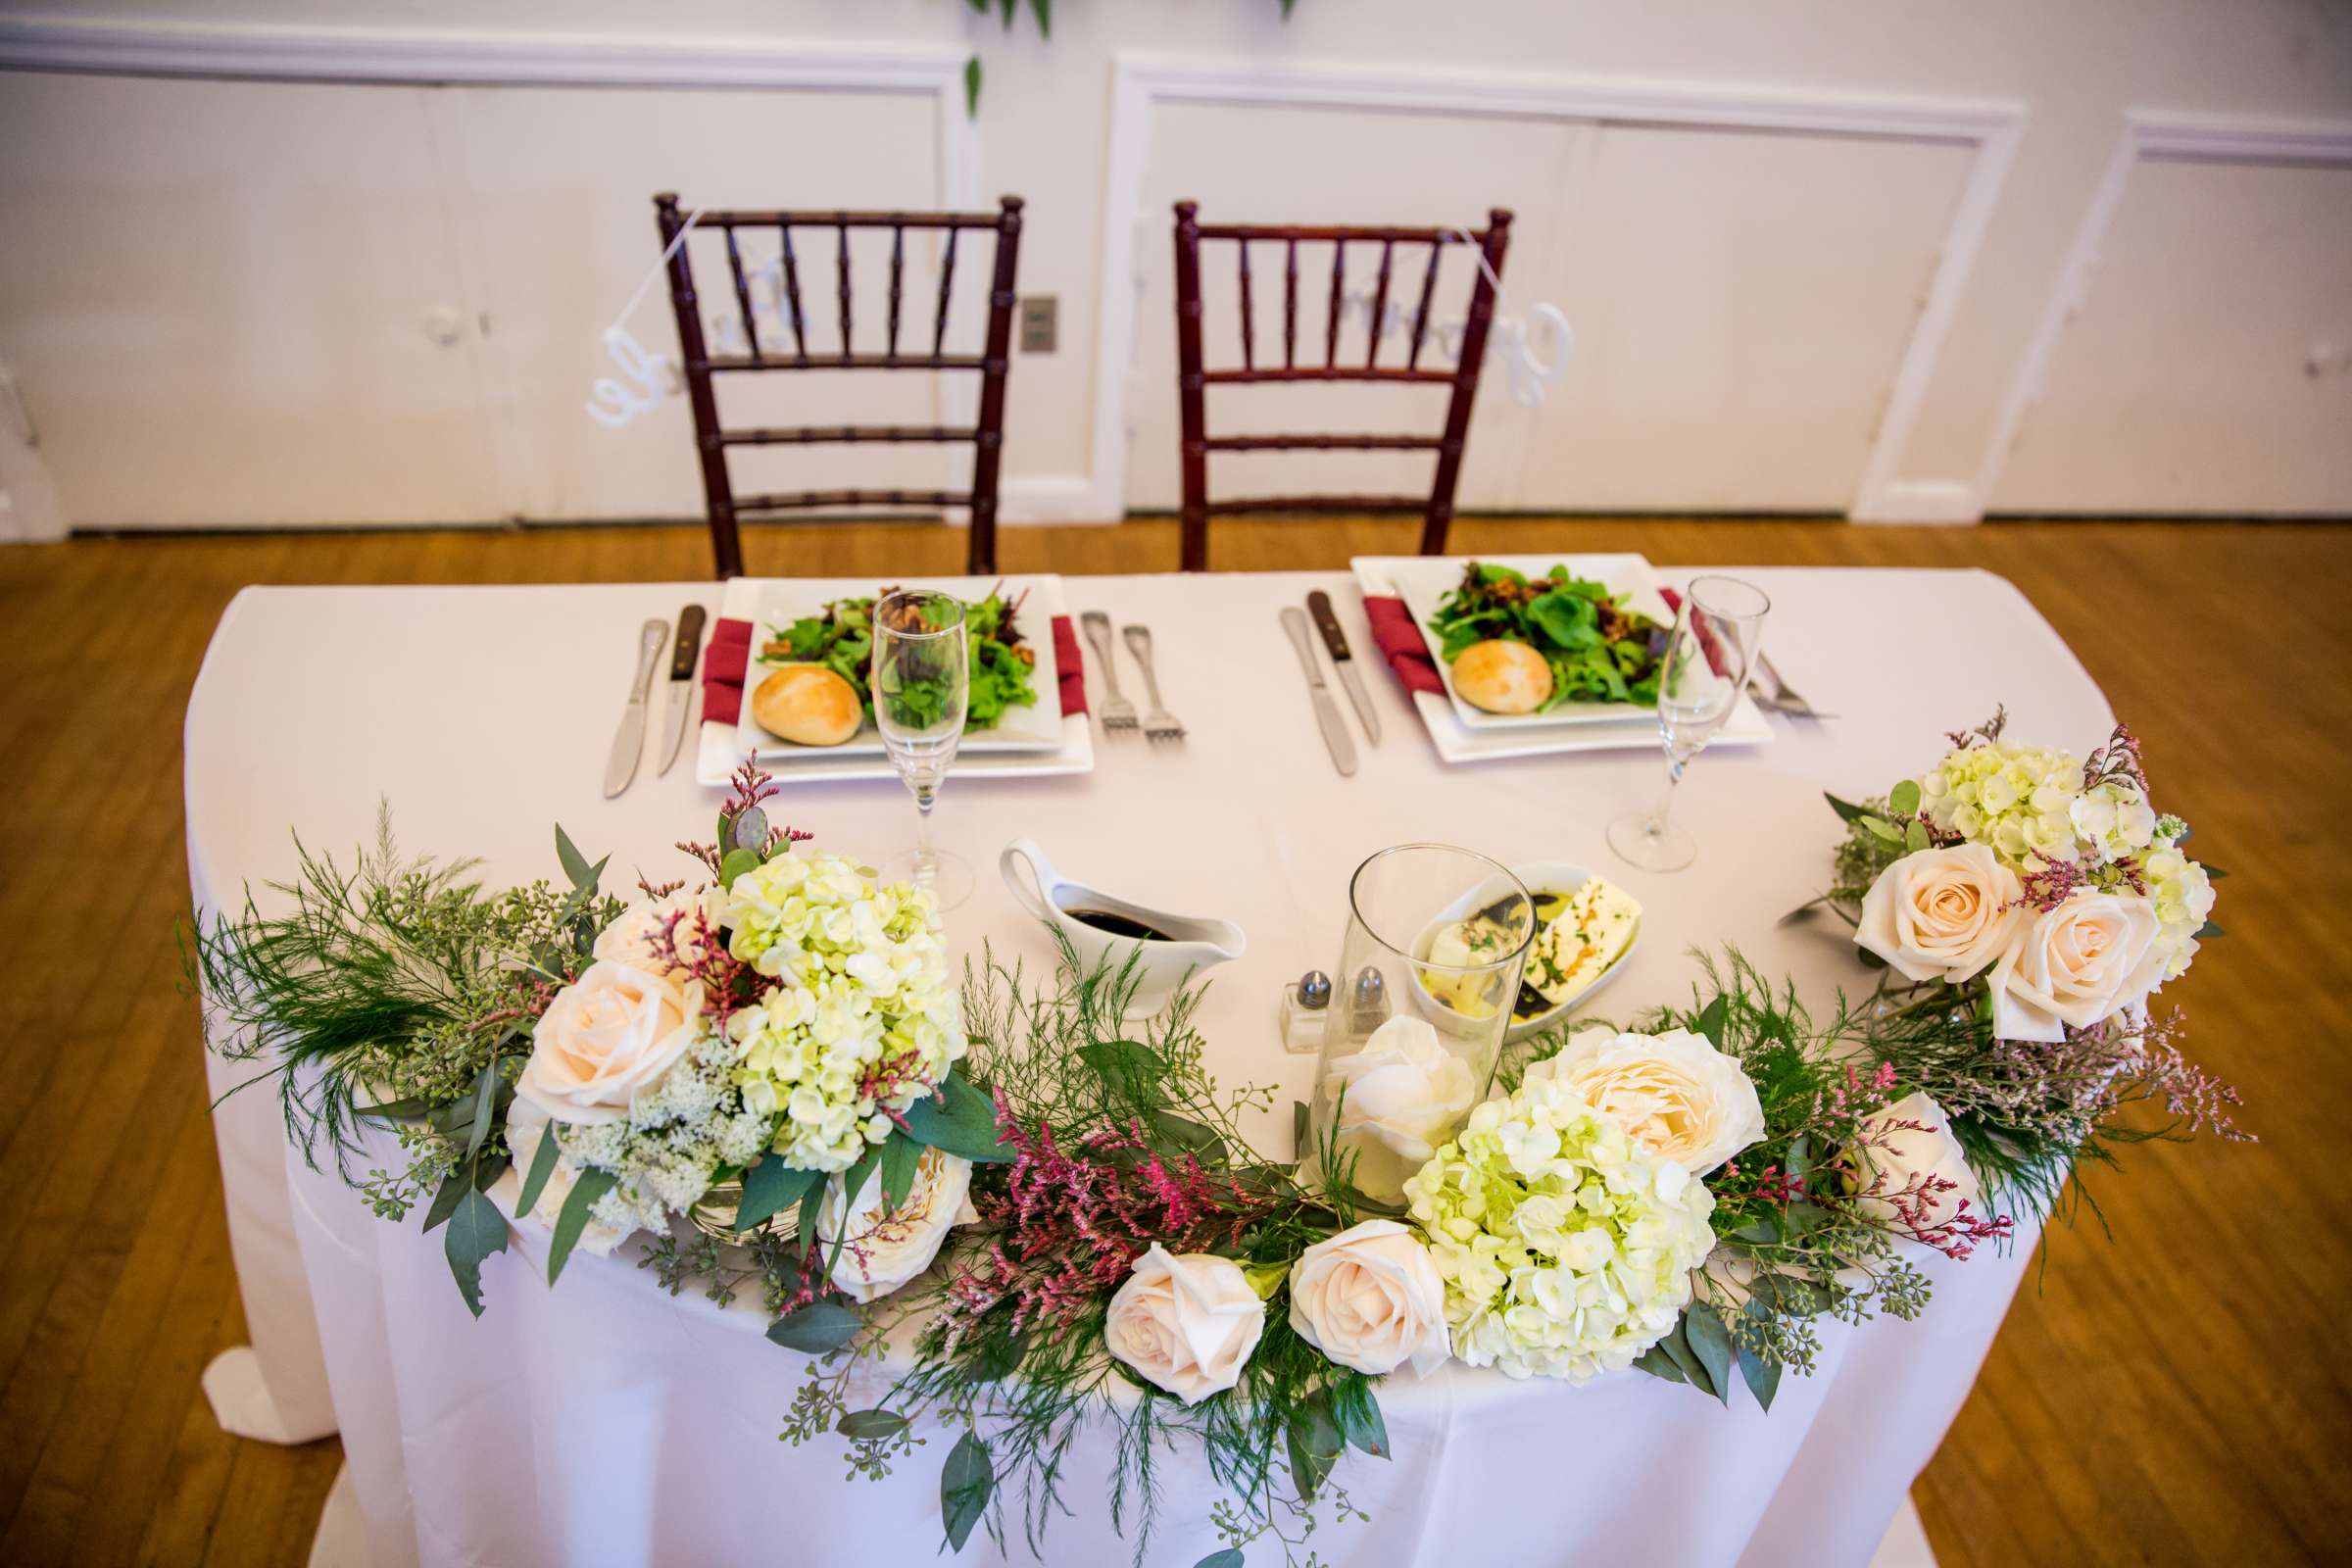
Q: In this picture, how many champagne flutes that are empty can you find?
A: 2